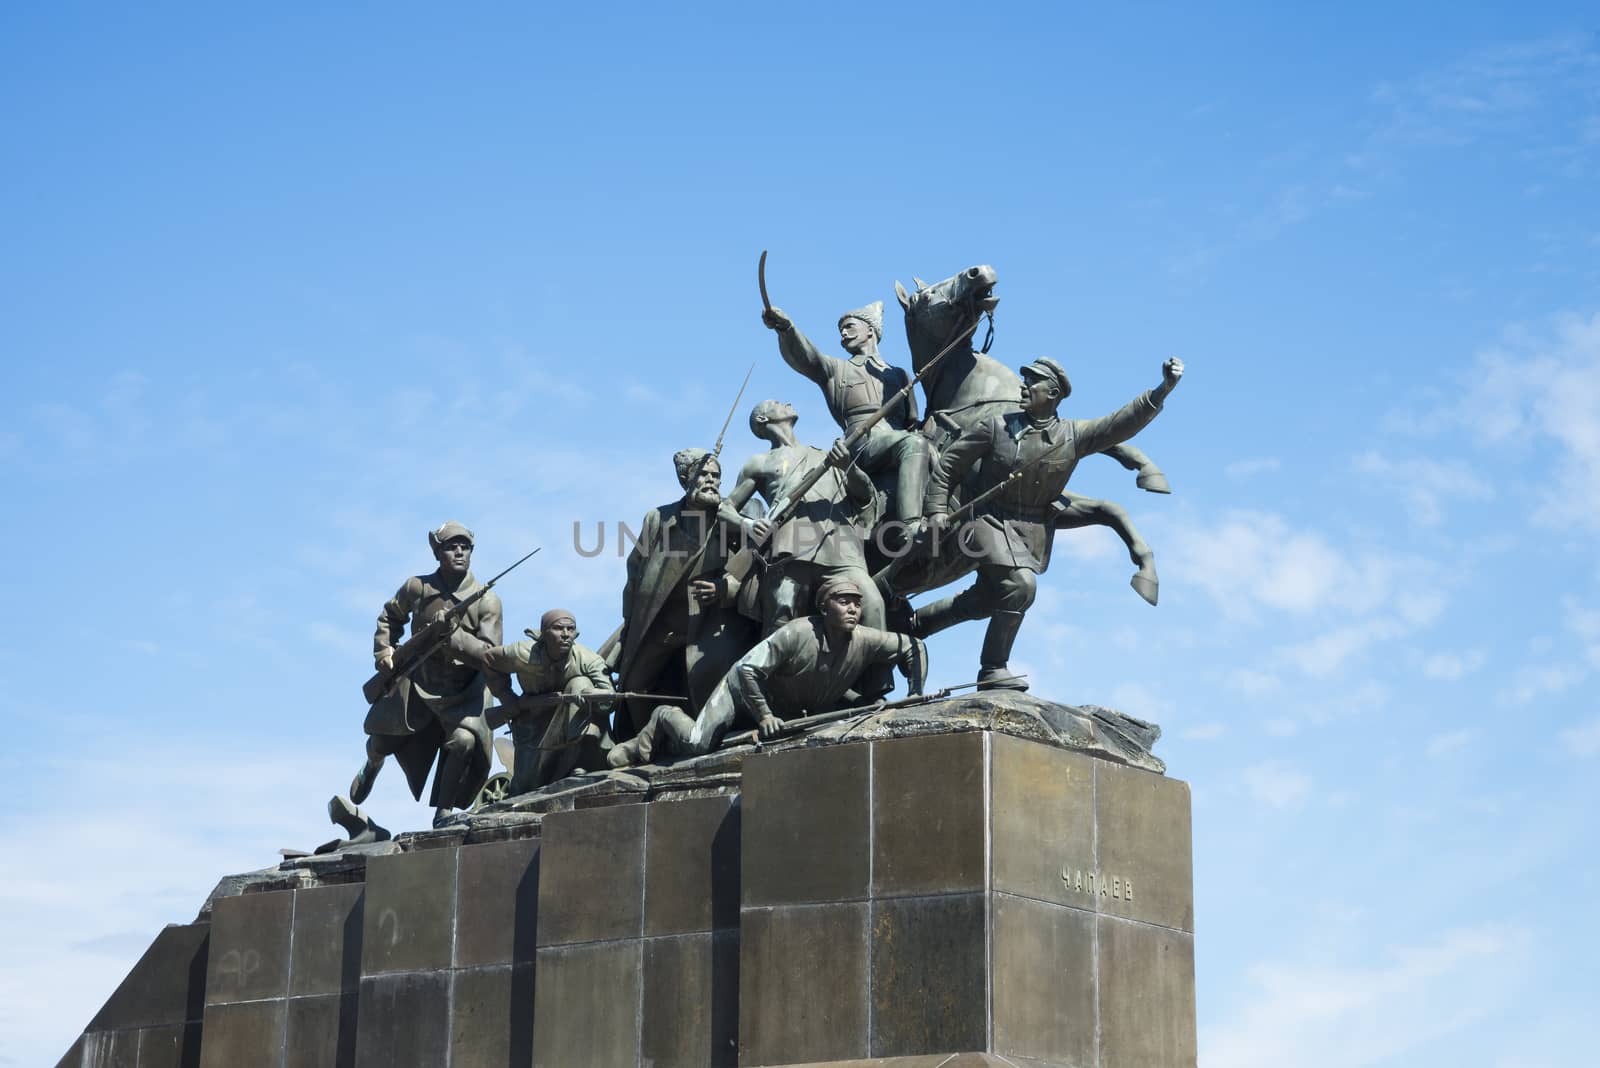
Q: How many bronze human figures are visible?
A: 7